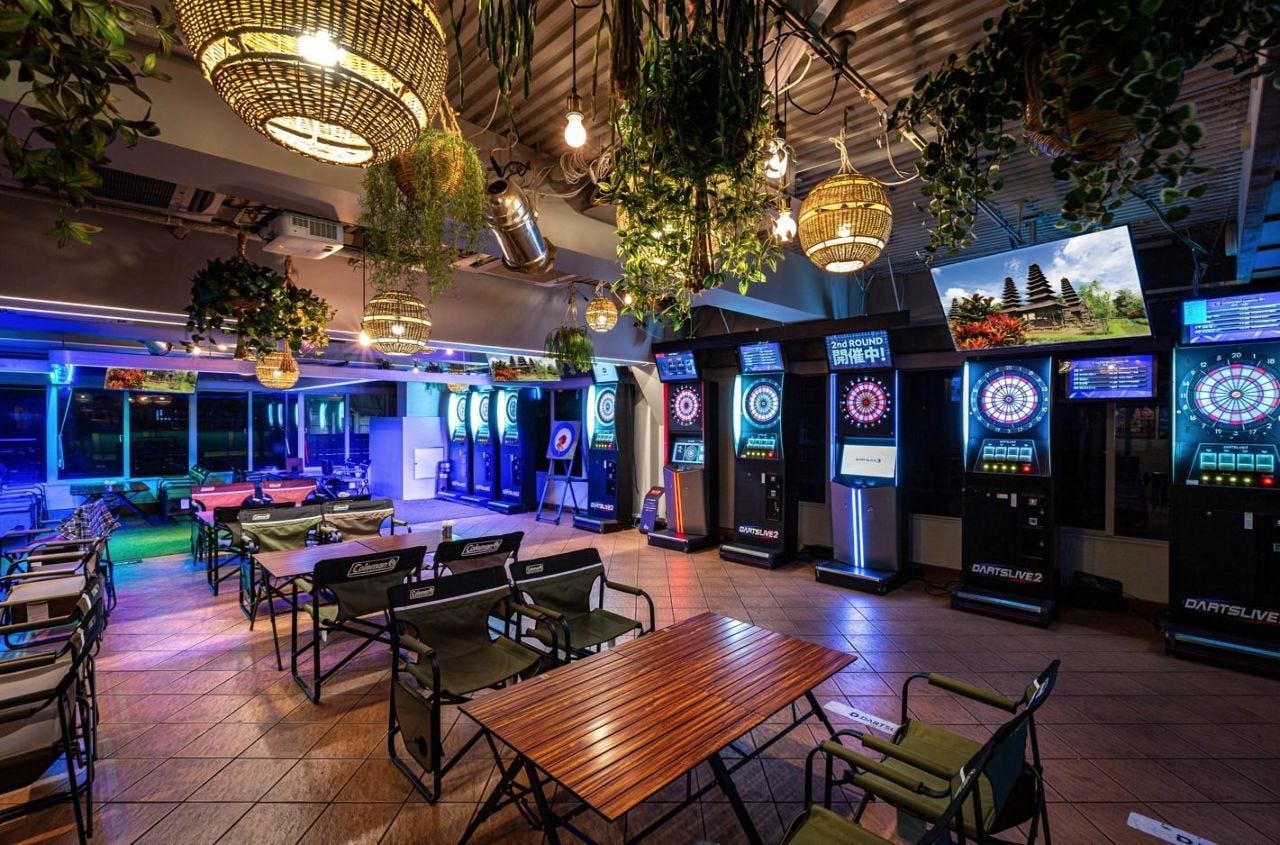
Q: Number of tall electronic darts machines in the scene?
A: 9